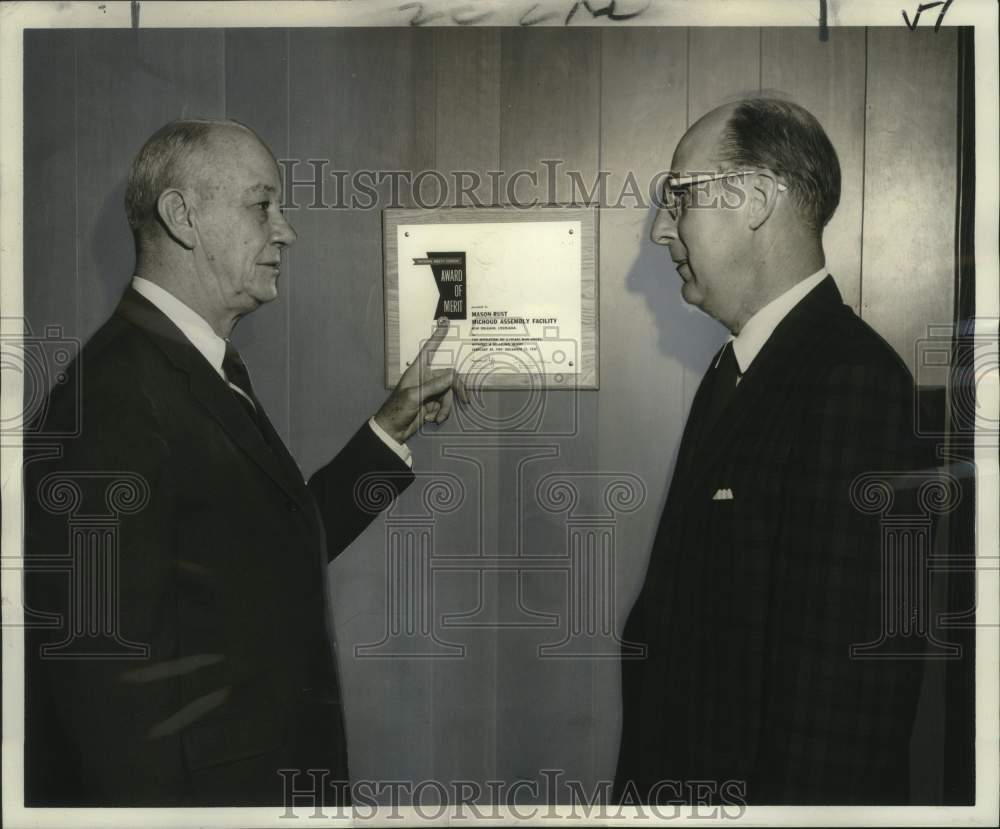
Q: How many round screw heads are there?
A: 4